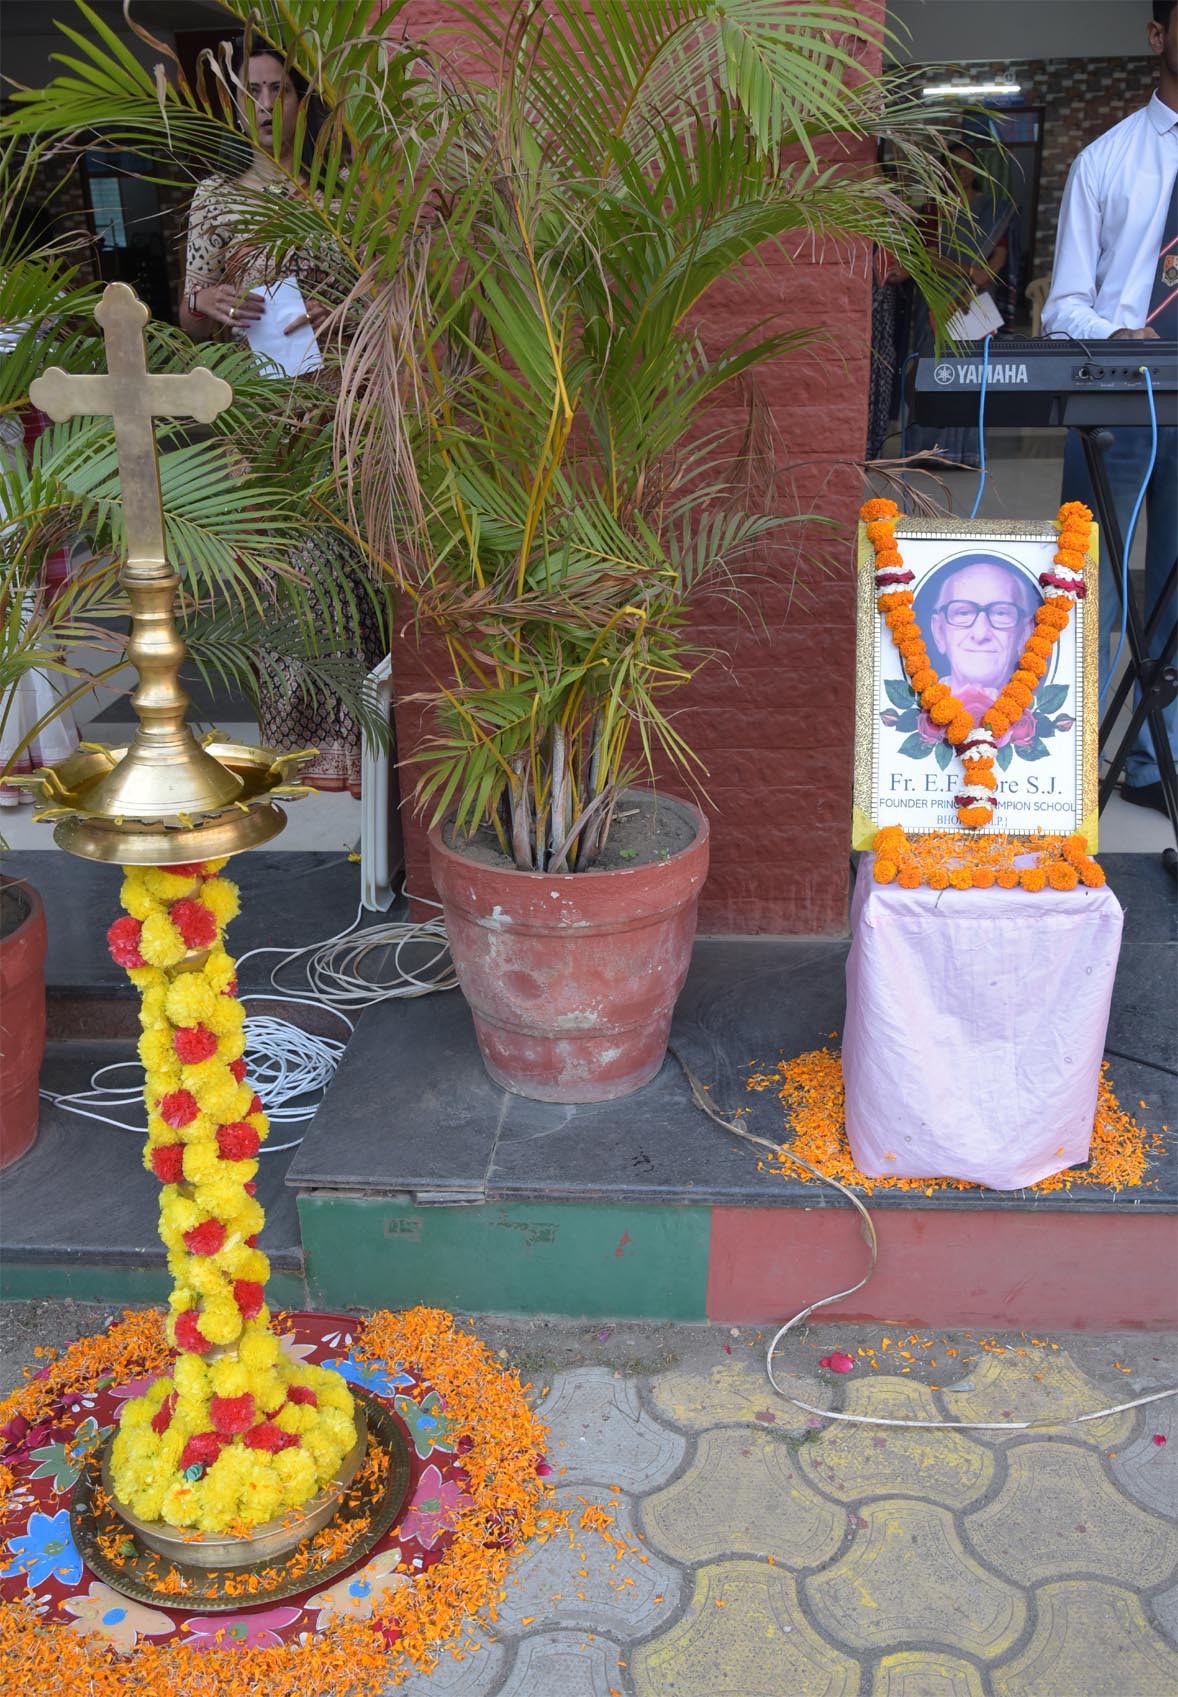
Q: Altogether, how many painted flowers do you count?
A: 10